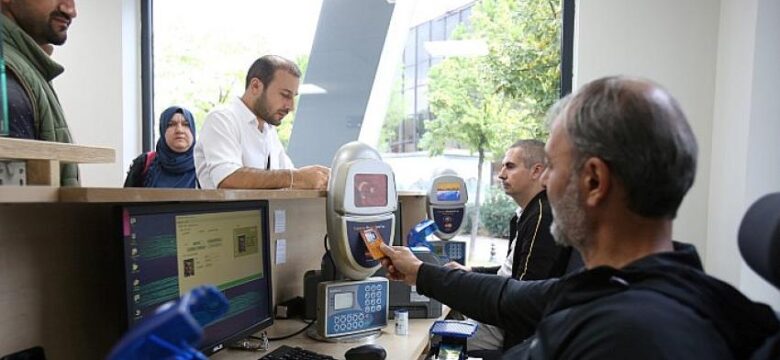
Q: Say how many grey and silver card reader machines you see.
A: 2